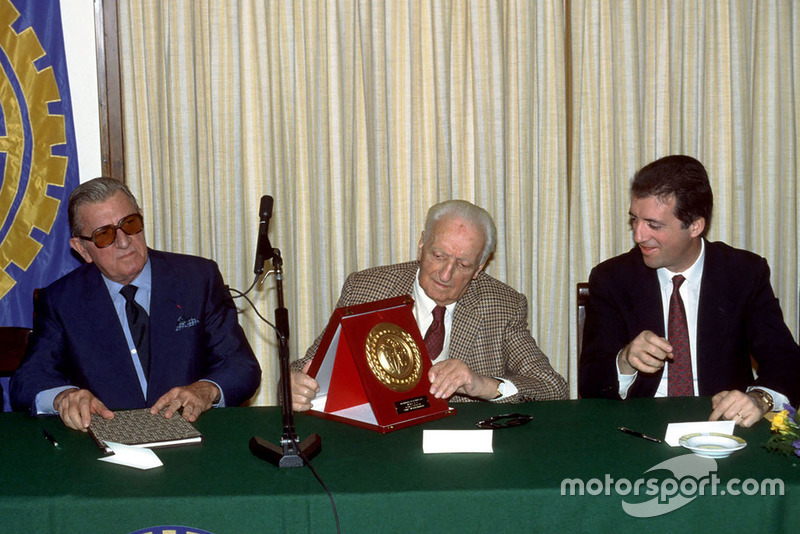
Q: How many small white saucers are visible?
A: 1